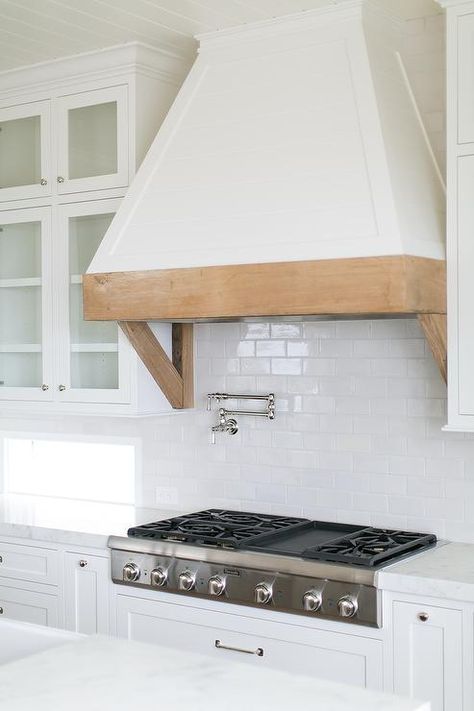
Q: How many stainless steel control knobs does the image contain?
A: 7